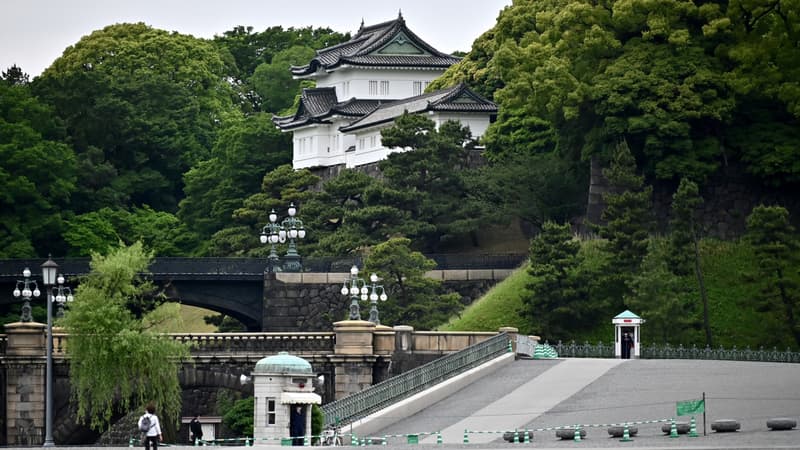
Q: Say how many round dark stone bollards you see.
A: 6